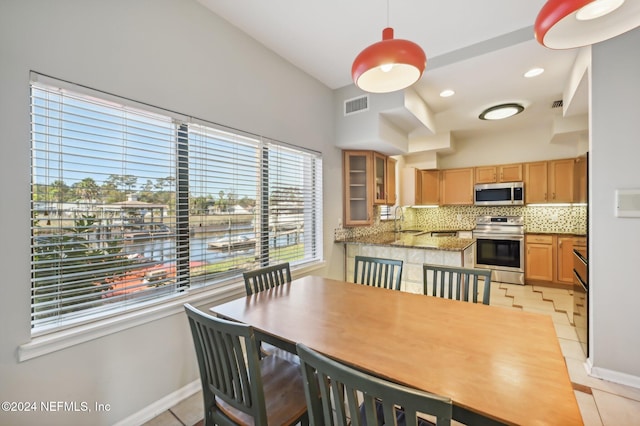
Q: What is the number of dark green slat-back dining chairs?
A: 5